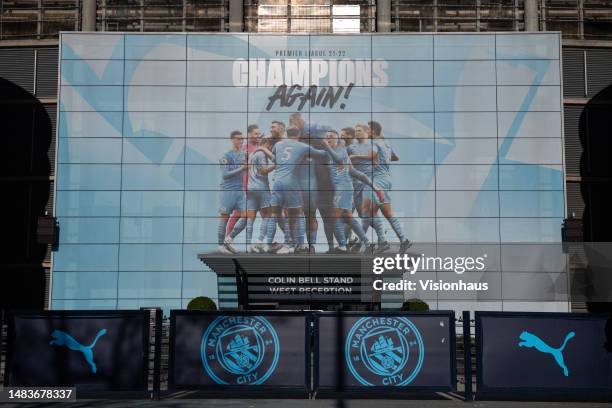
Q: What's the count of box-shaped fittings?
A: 2